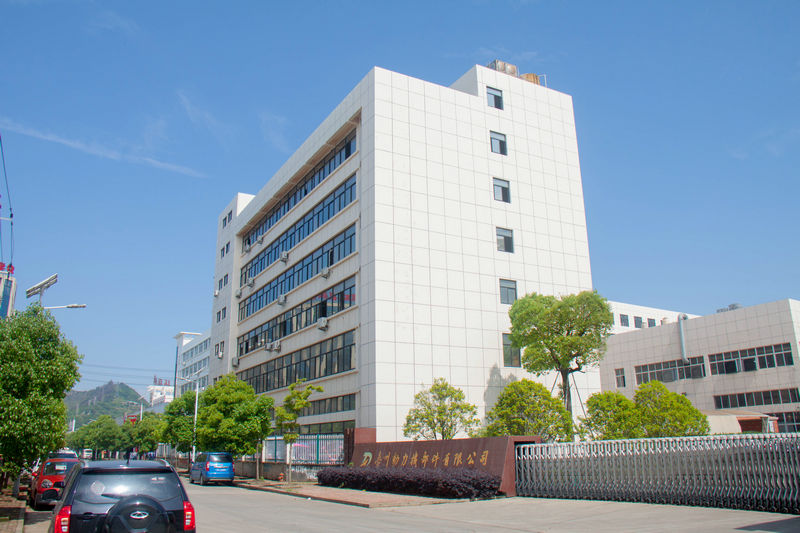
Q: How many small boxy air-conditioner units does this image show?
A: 13